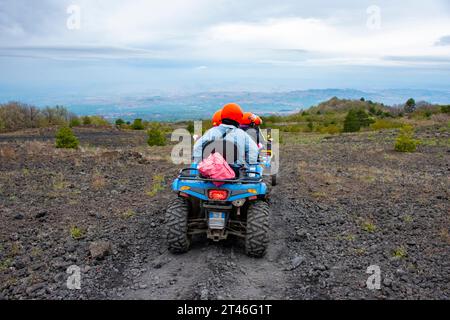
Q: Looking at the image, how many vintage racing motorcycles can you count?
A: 0